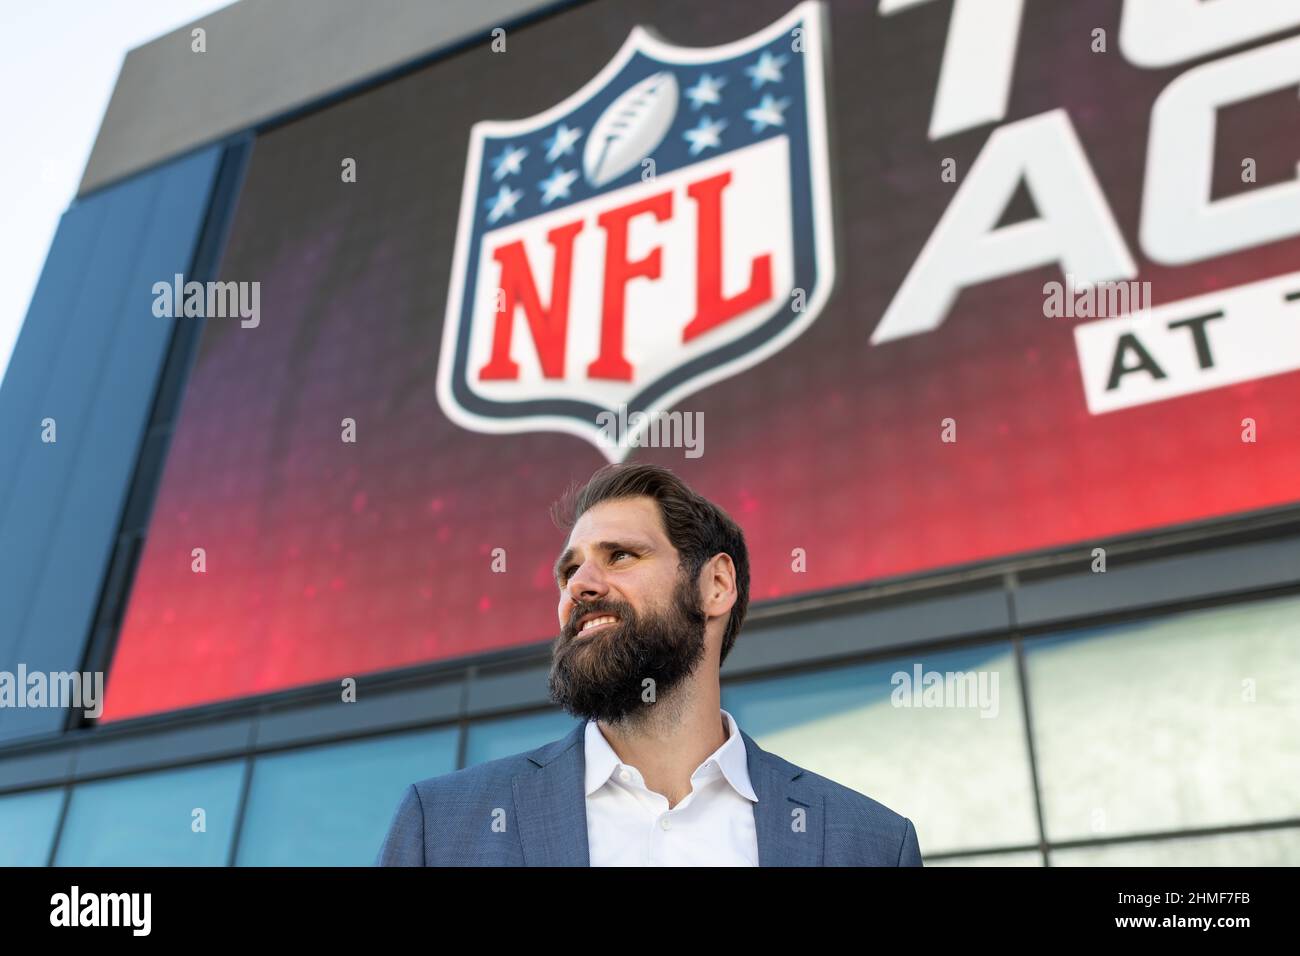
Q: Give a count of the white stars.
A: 8